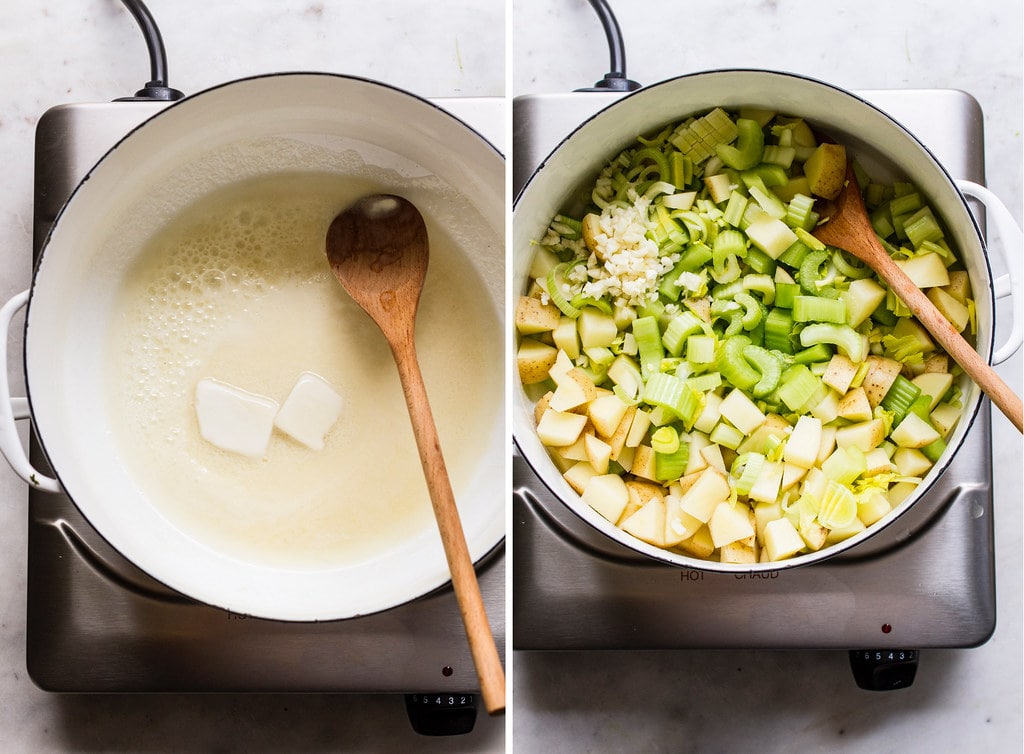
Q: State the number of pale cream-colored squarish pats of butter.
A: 2